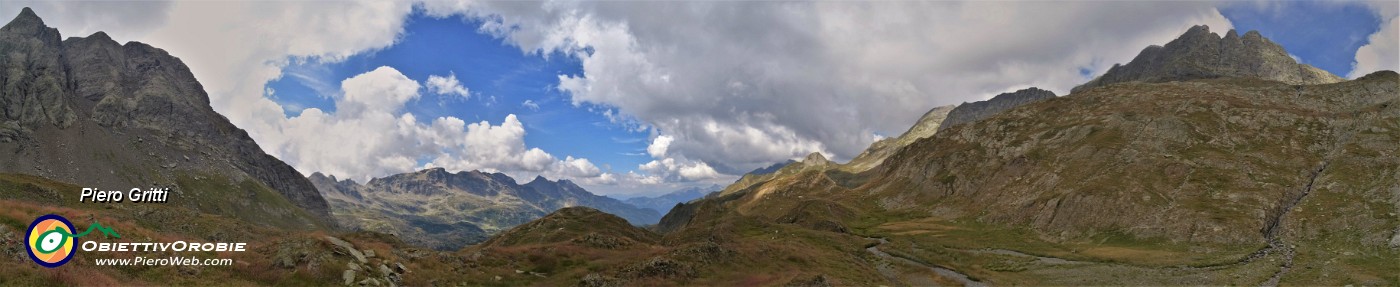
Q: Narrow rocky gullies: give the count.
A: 1